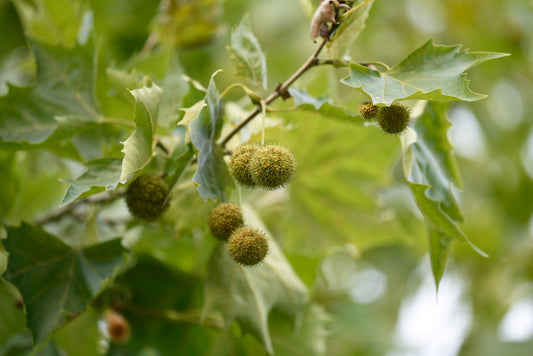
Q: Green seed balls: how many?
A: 7